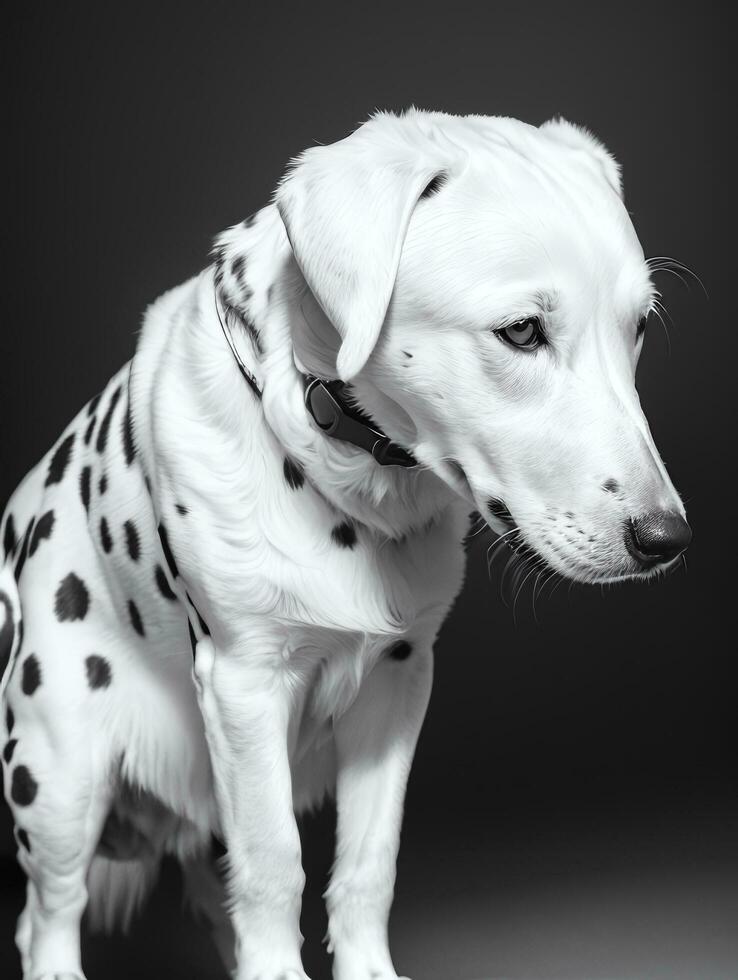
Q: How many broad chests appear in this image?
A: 1